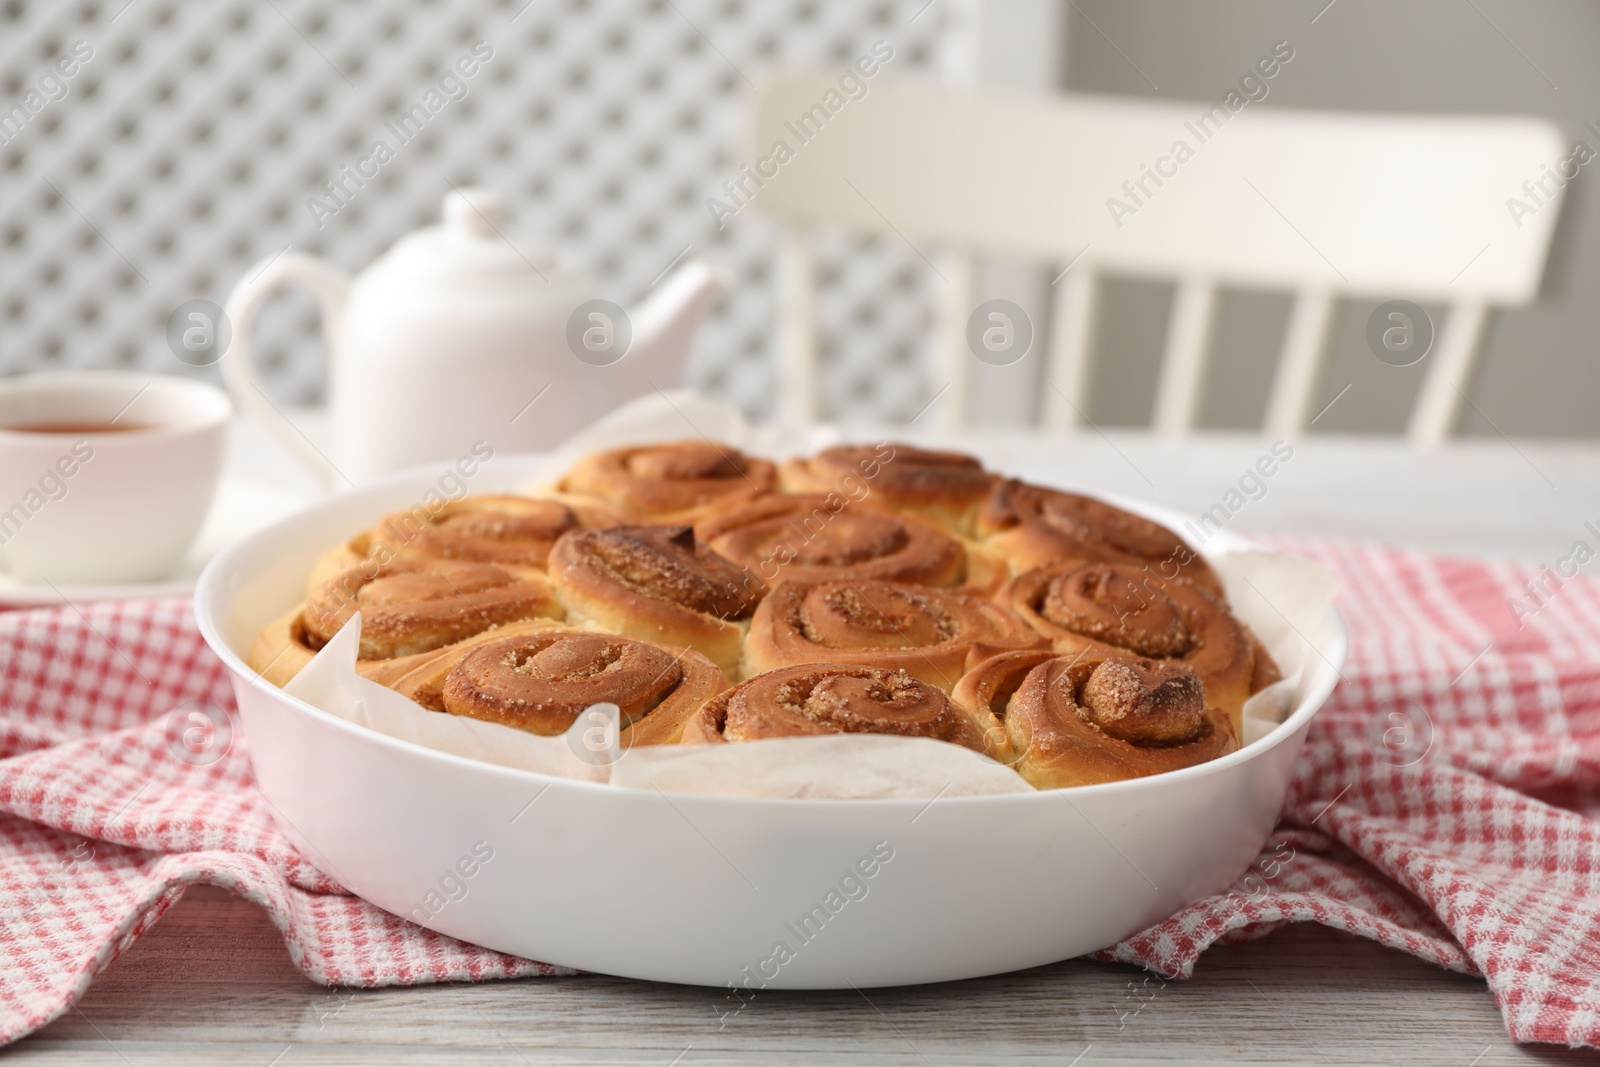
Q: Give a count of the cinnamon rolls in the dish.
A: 12